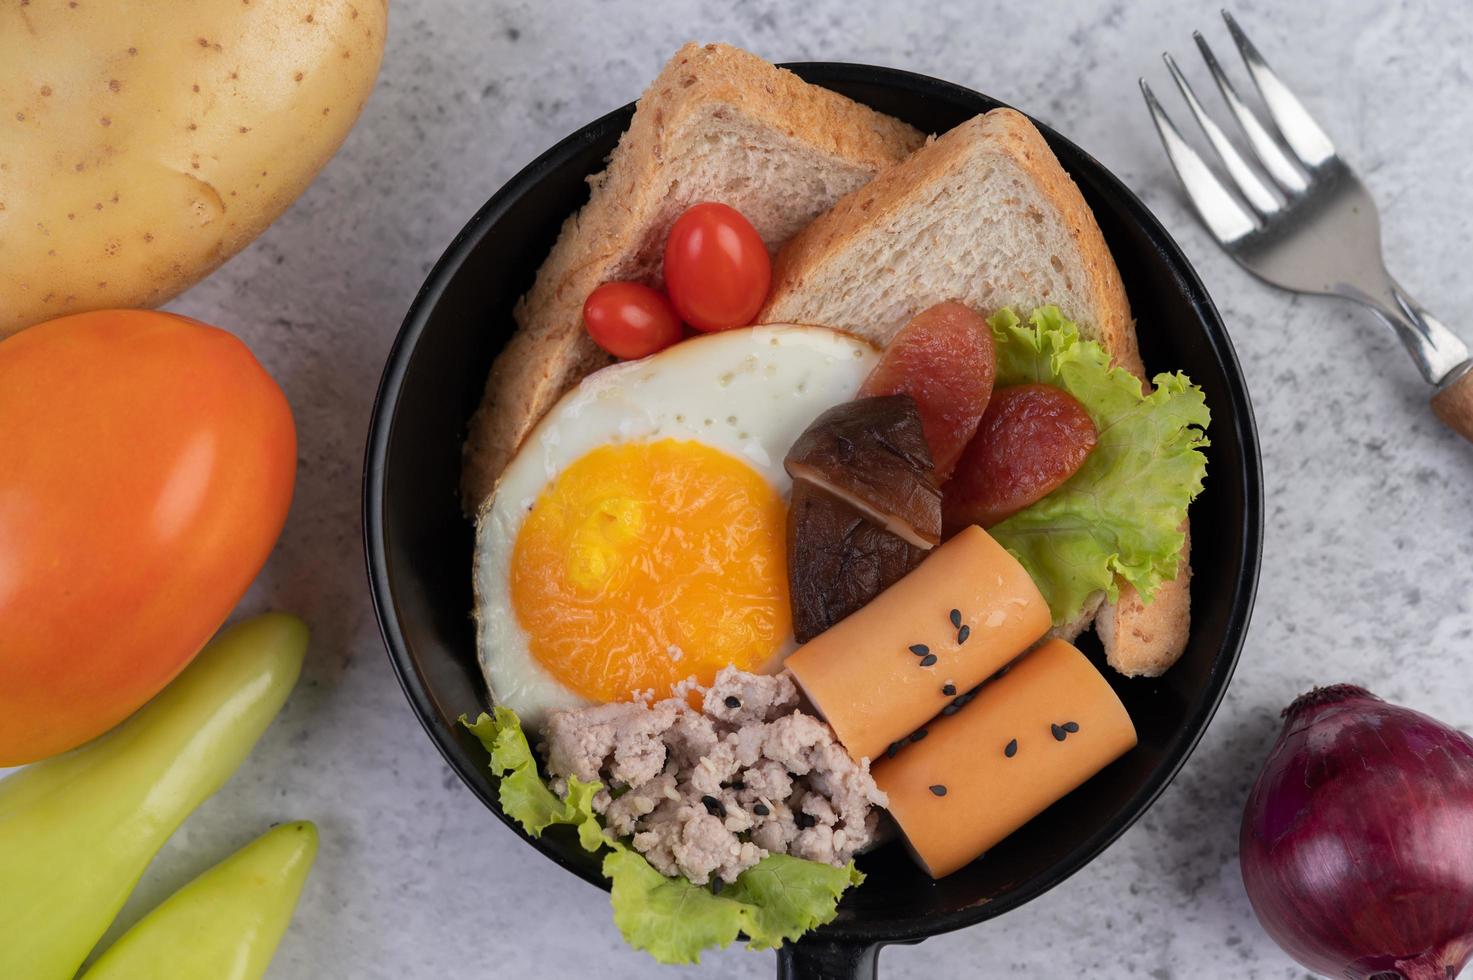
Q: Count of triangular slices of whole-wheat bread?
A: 2